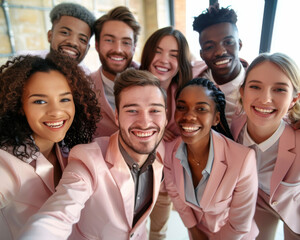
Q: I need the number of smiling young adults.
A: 8